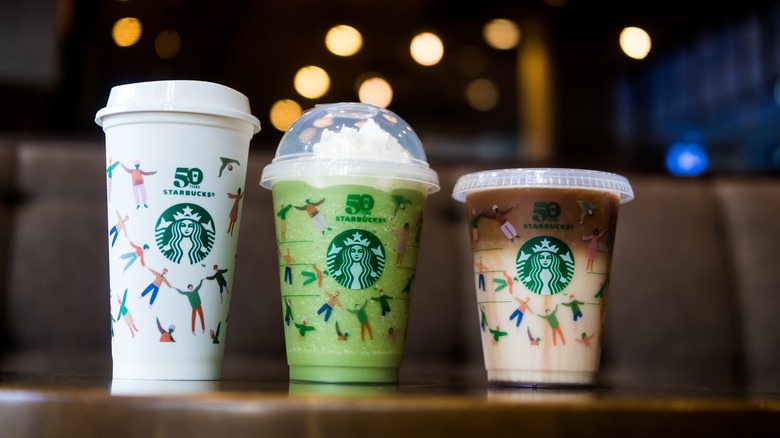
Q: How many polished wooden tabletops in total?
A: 1